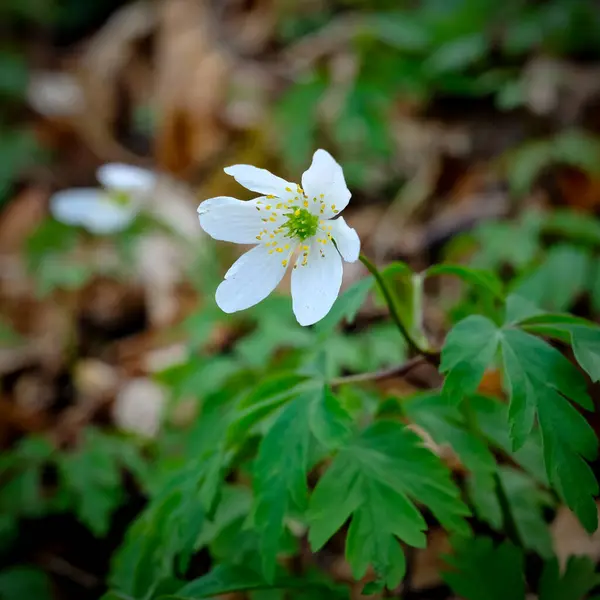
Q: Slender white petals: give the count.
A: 6